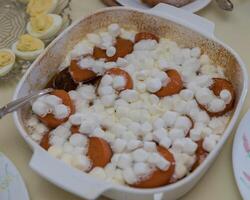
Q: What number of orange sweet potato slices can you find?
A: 11